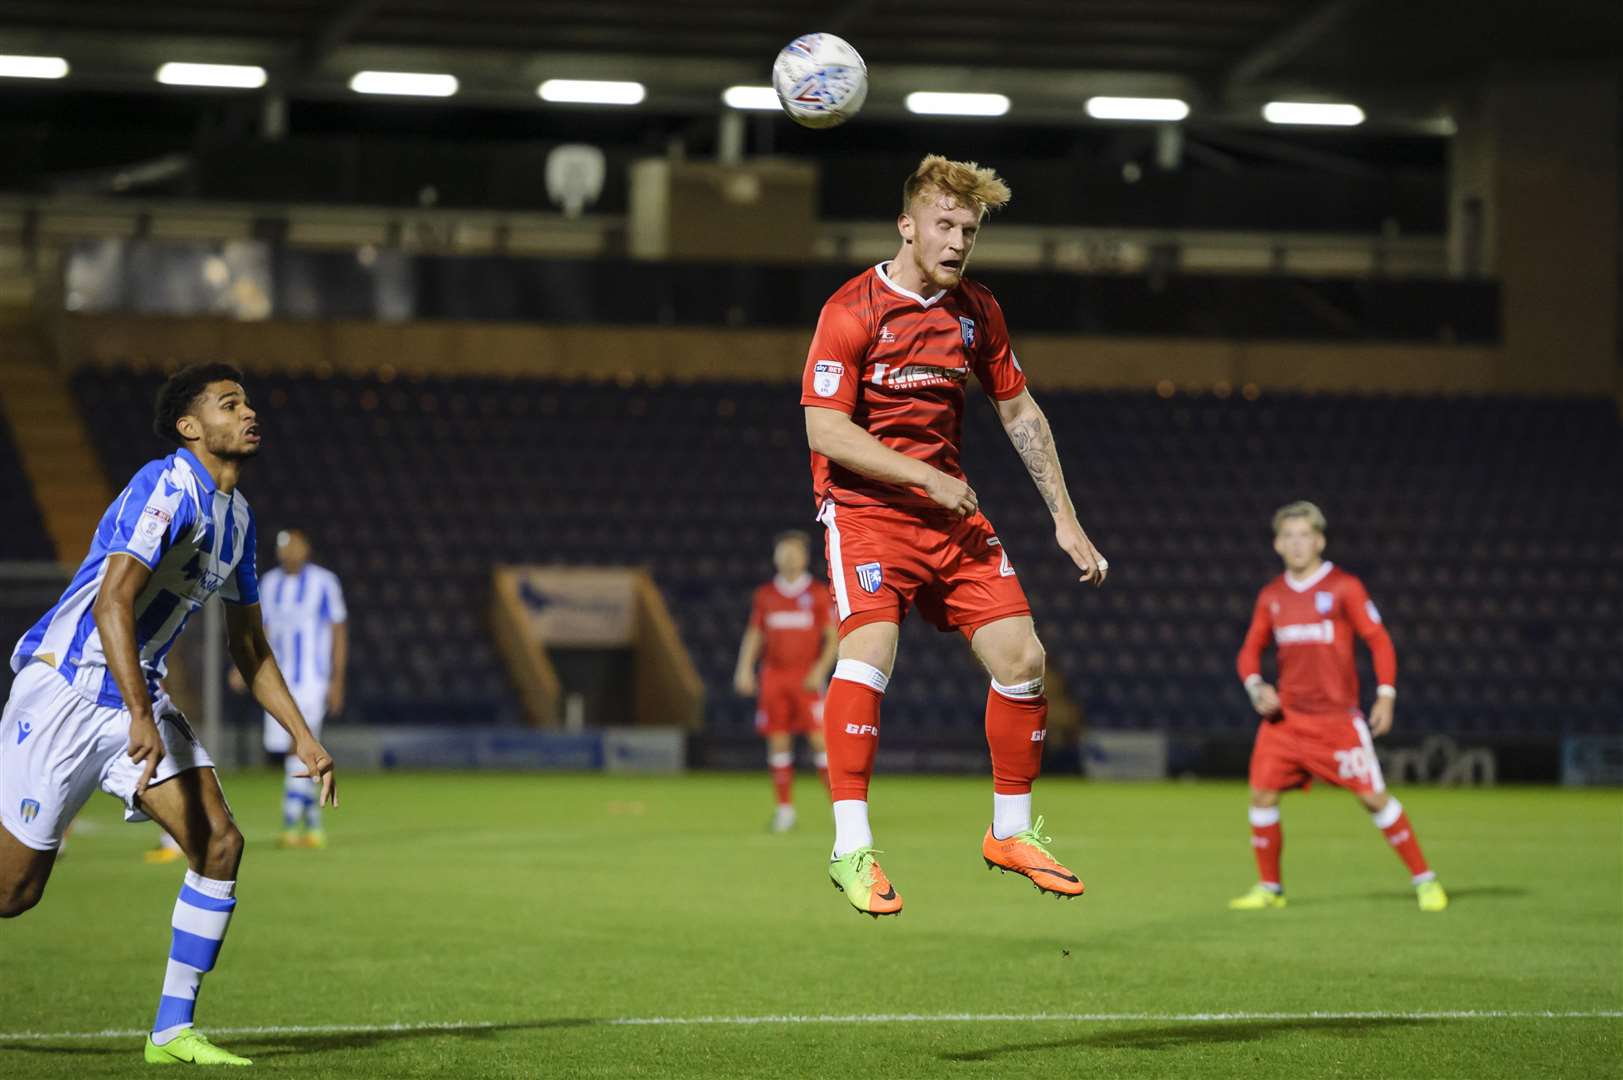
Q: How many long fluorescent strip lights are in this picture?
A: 8